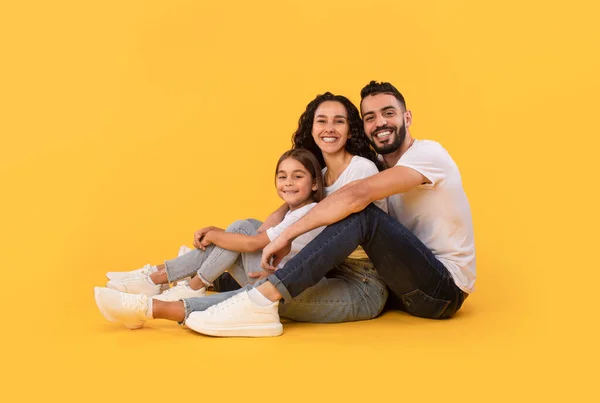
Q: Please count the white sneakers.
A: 6